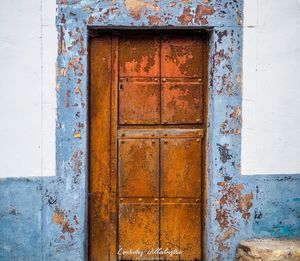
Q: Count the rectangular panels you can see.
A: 8